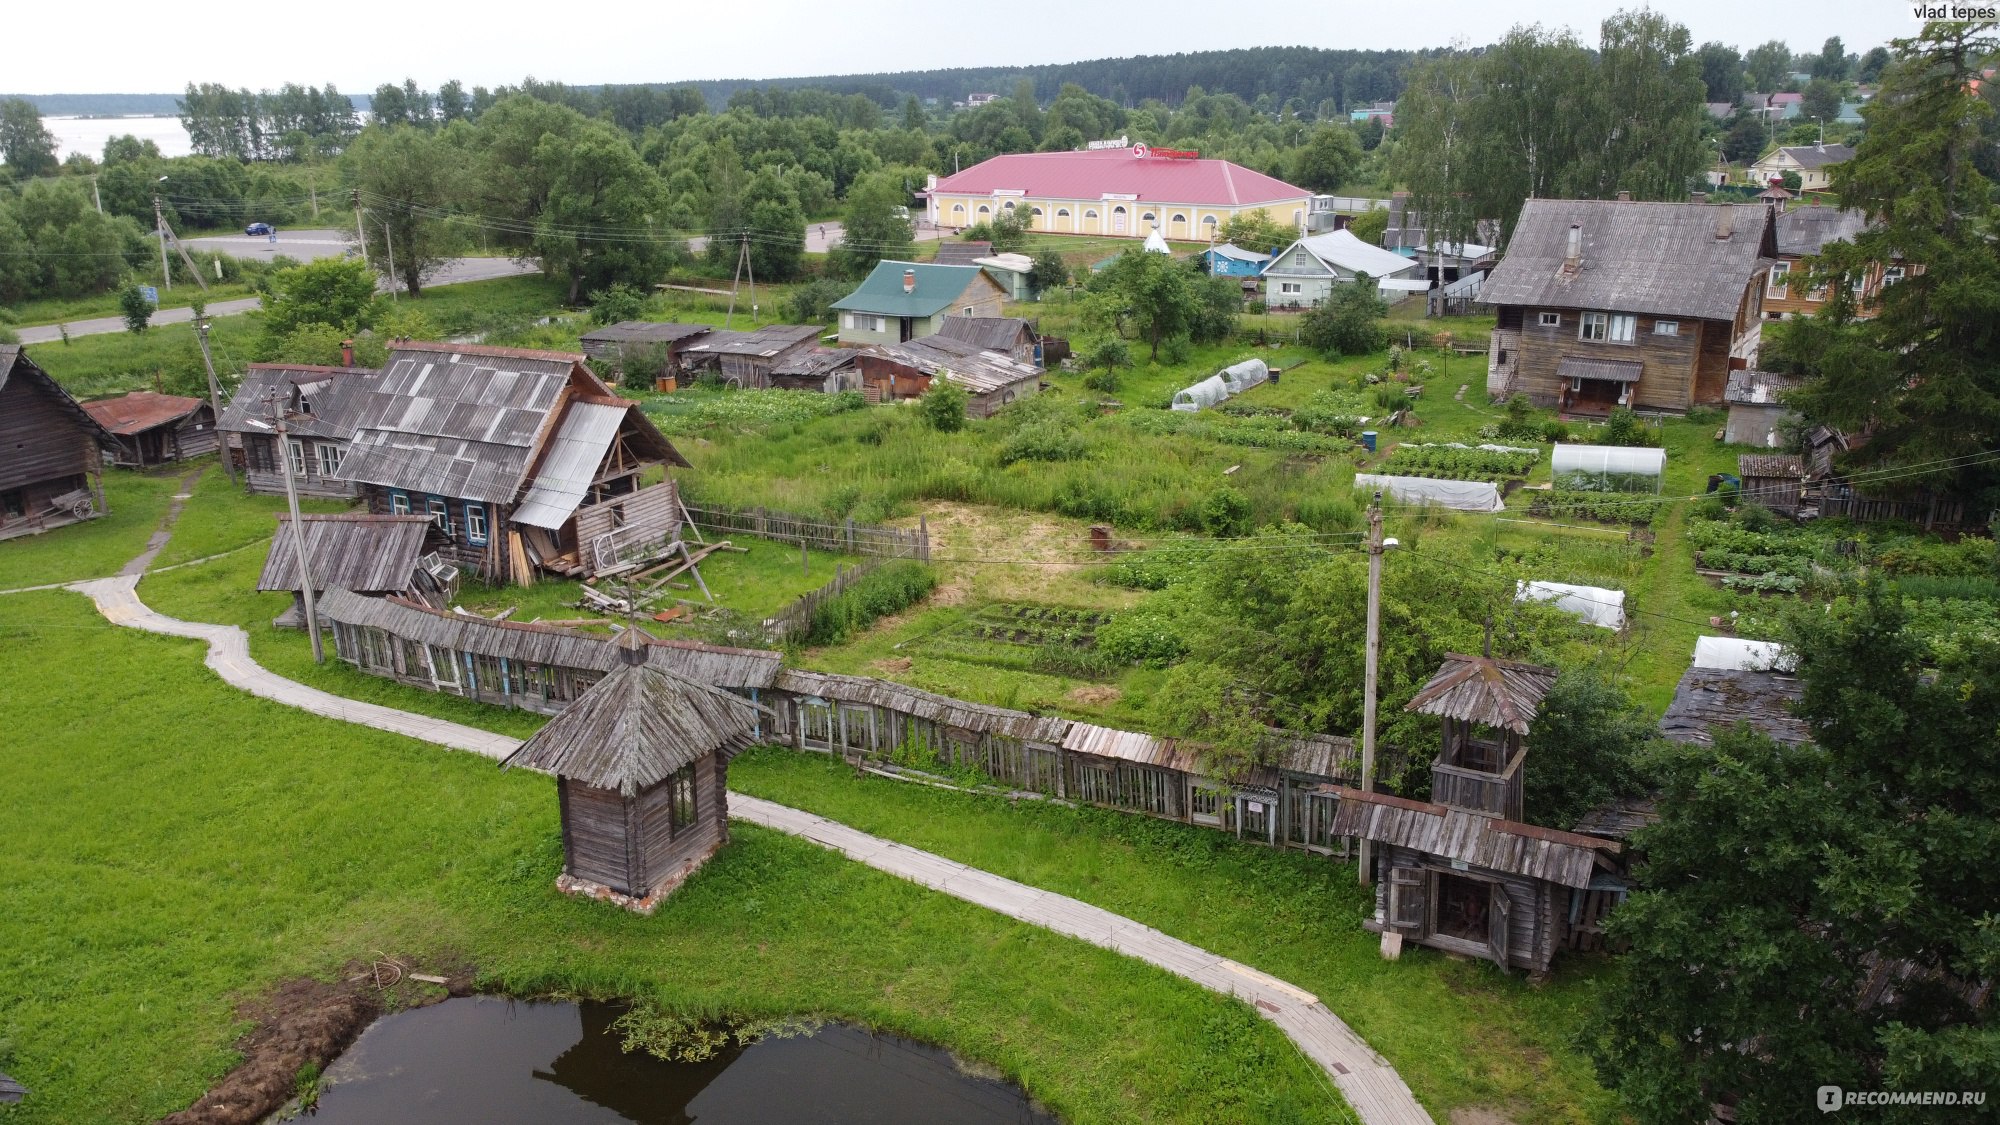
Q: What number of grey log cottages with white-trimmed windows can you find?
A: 1